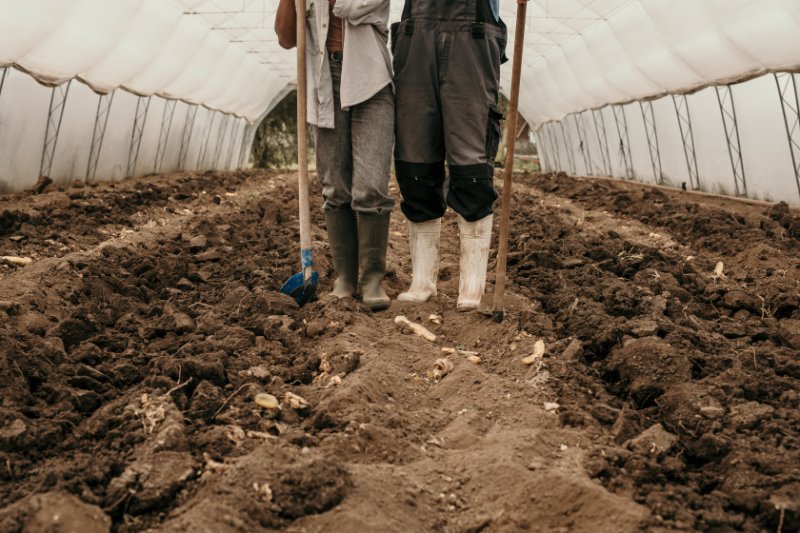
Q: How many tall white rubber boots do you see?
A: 2